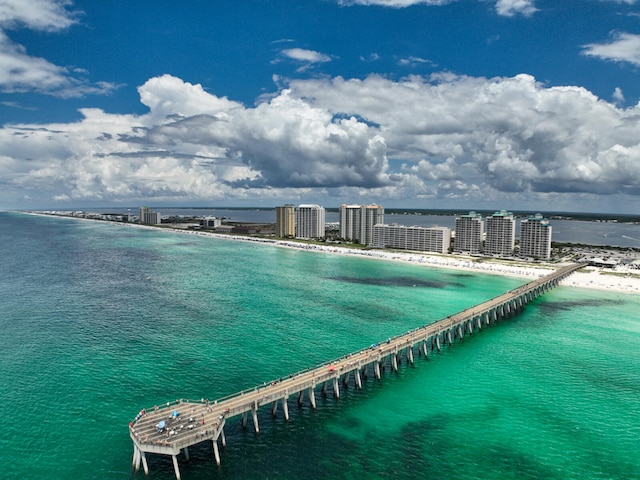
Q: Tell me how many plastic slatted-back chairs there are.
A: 0